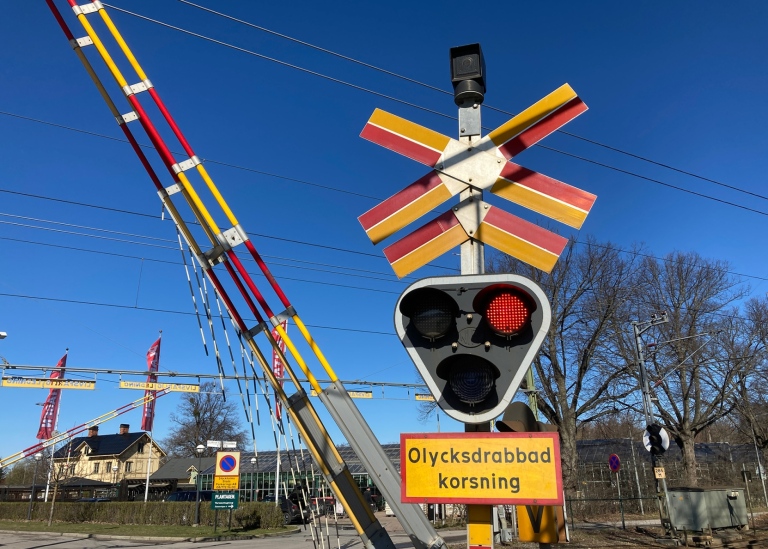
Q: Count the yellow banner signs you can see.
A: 4